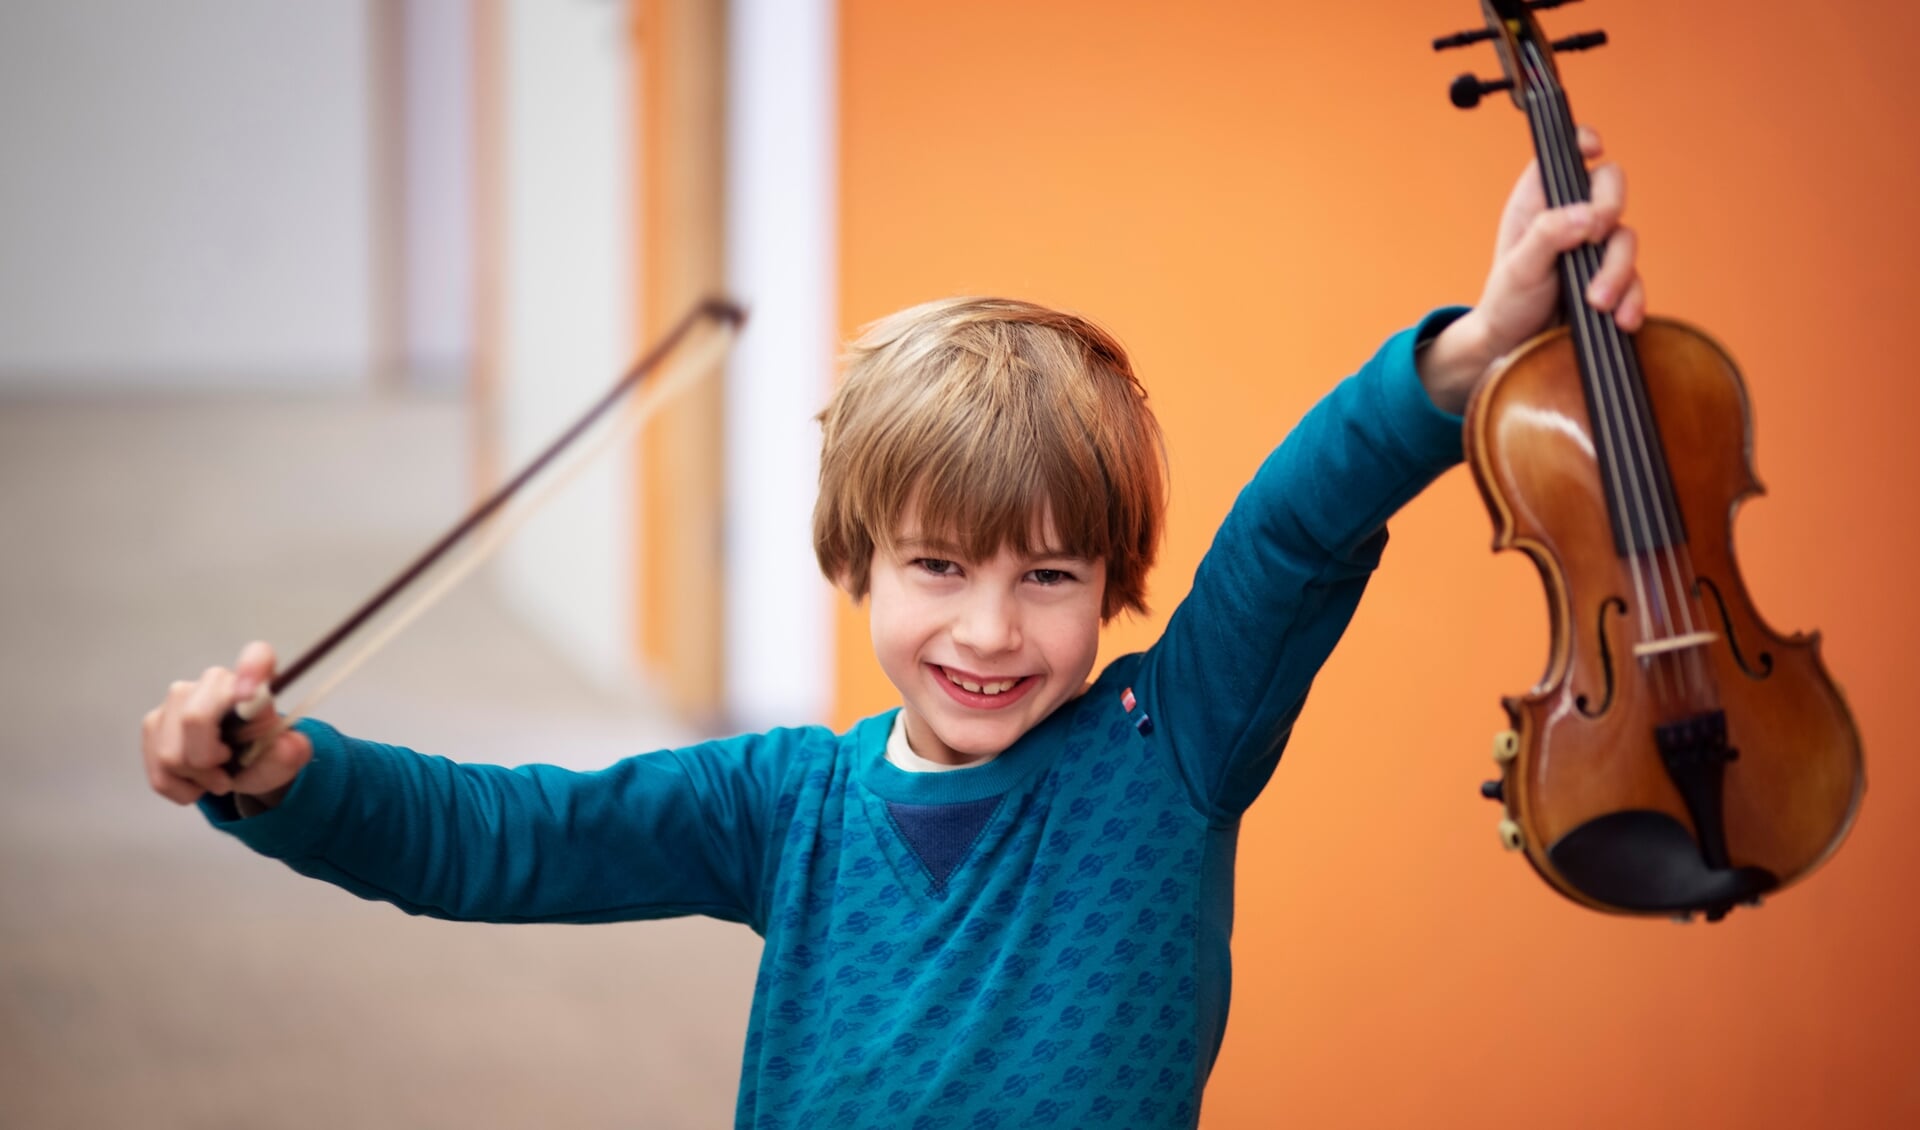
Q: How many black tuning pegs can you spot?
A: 4